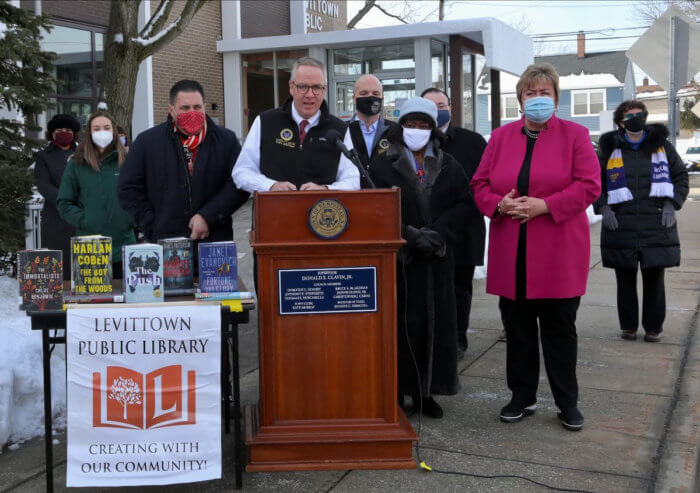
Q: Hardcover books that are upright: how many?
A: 5